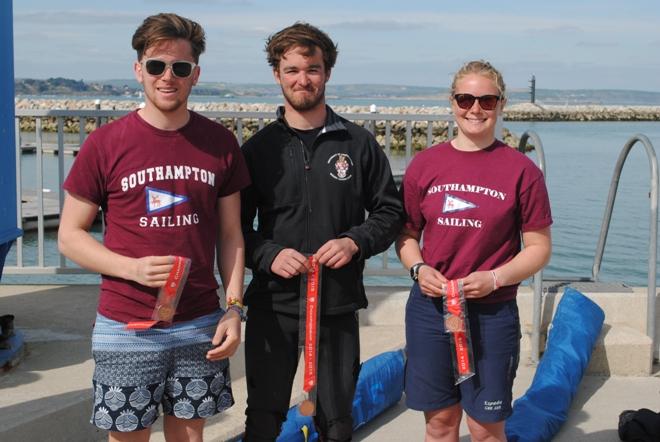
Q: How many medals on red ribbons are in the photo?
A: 3